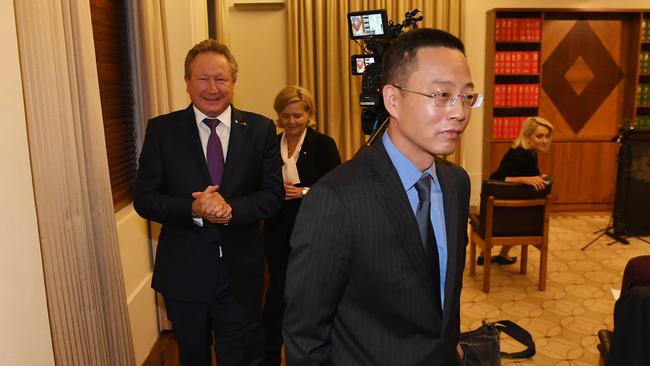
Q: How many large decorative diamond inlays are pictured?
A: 1